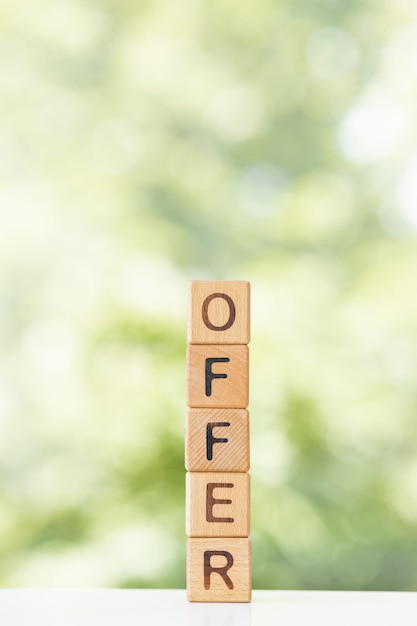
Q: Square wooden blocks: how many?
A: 5